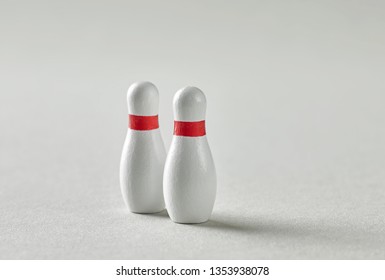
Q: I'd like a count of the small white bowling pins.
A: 2